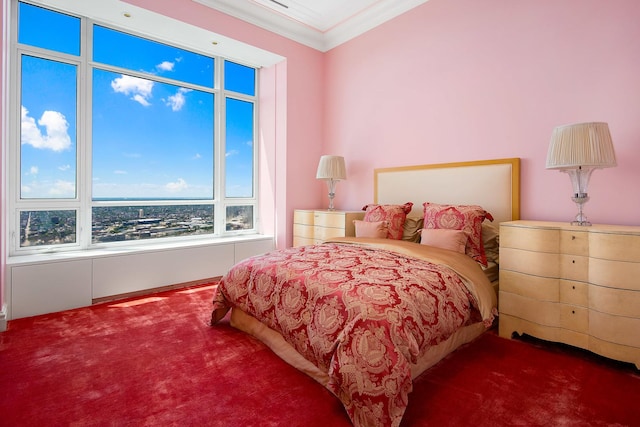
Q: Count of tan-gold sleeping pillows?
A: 2